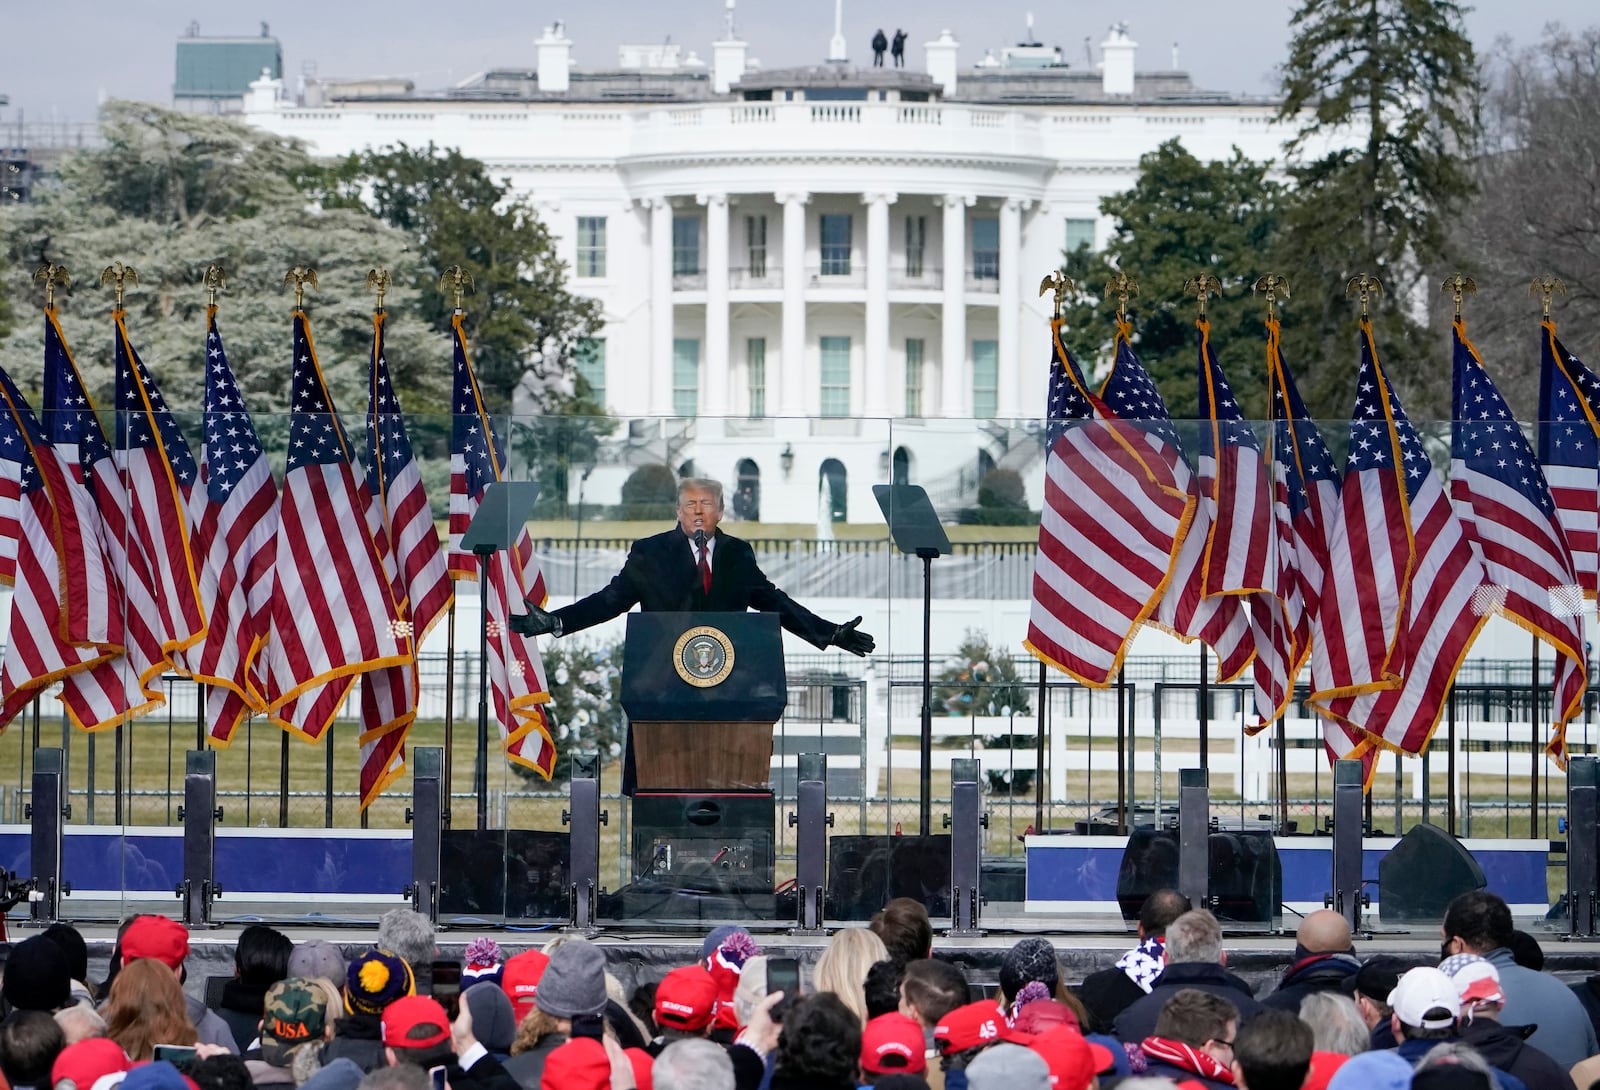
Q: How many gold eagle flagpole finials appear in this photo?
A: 13